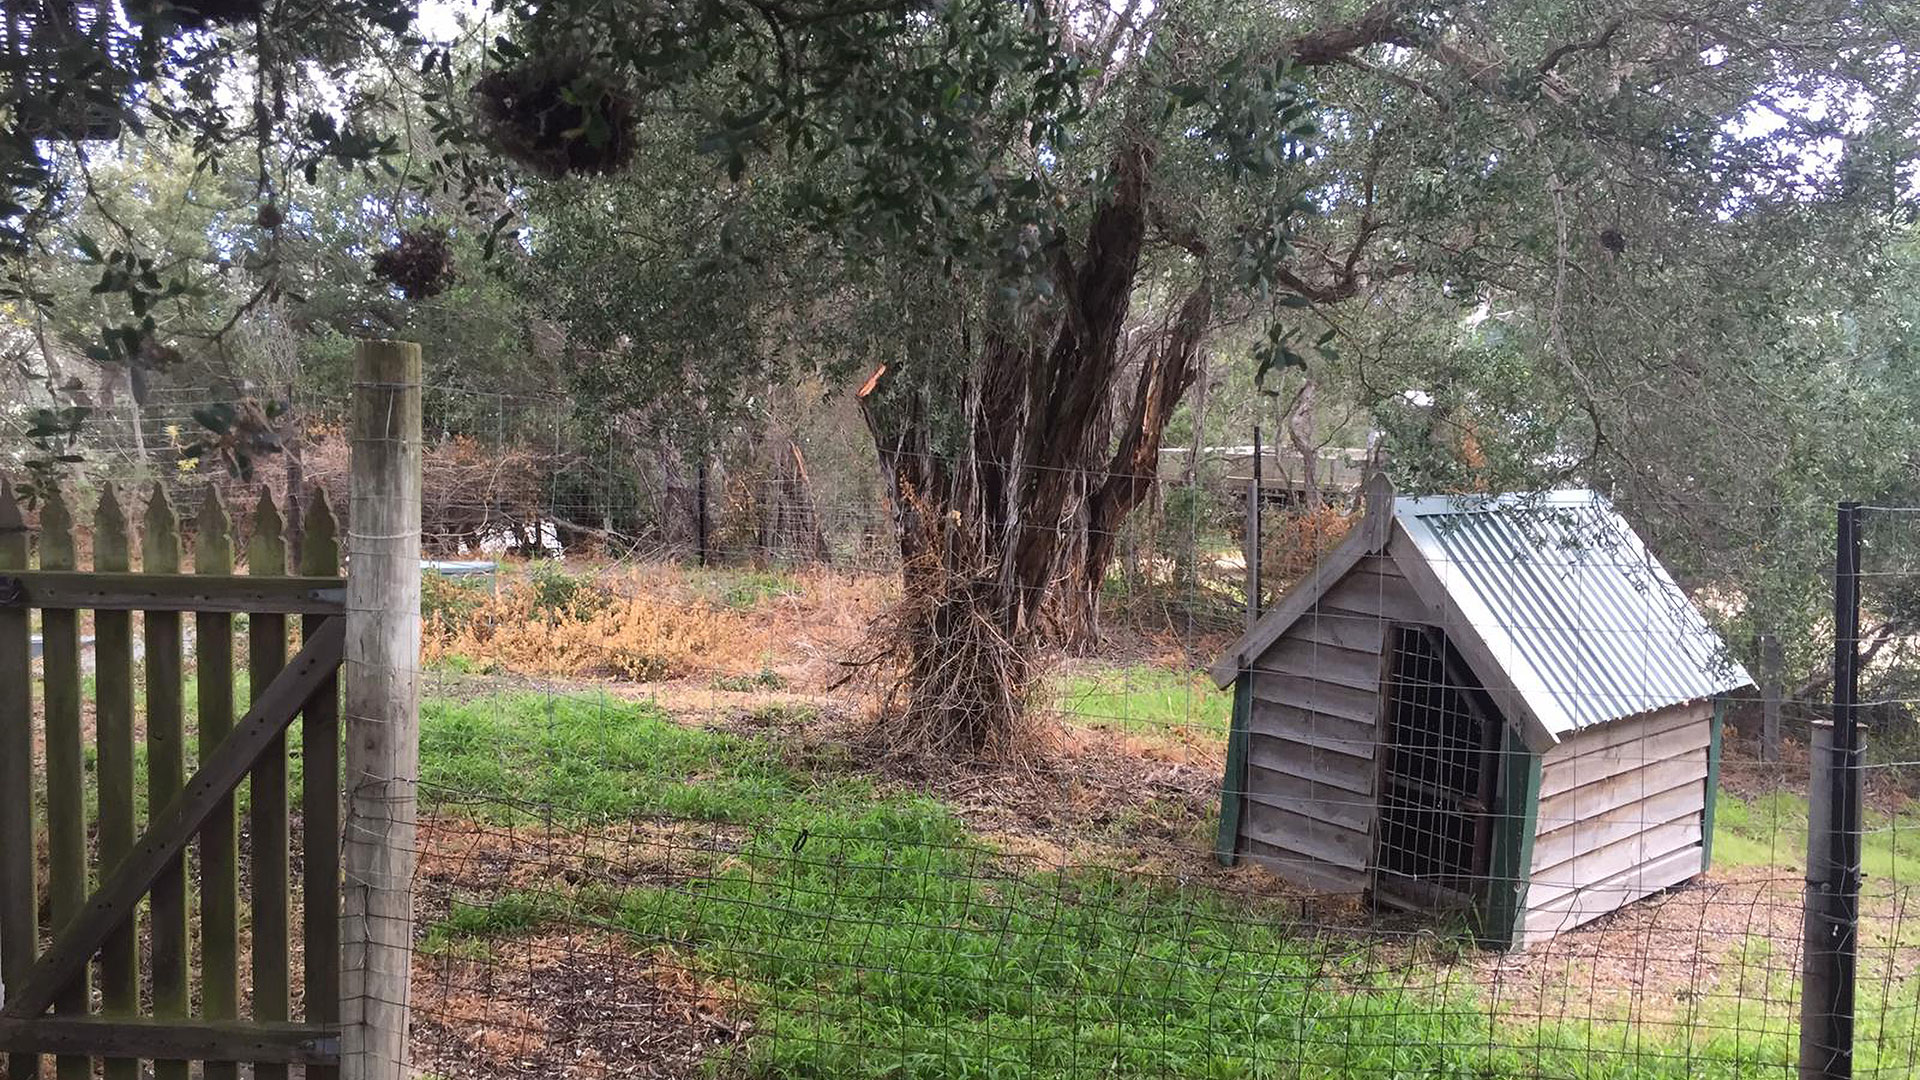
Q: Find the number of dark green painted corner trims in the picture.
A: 3